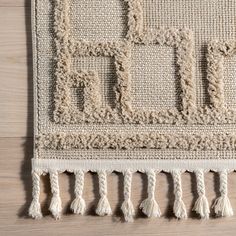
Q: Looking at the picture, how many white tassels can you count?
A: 9